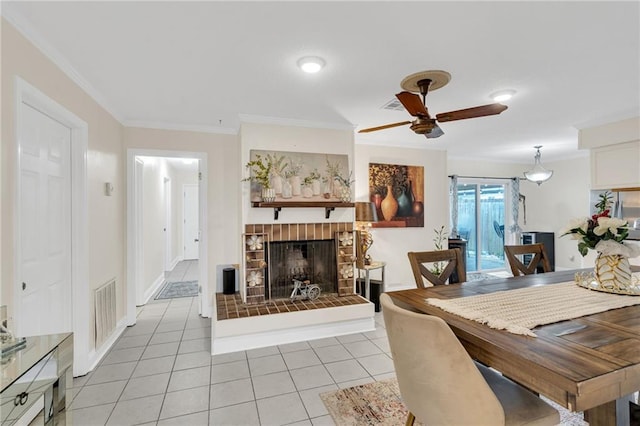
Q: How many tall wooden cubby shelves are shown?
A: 2